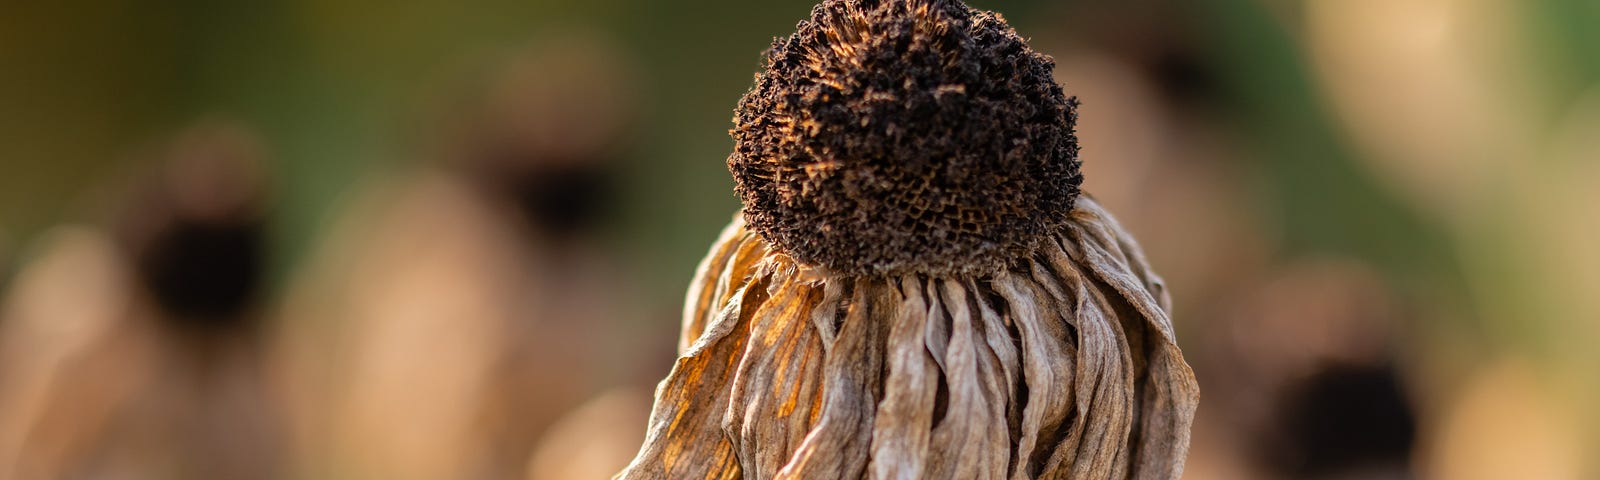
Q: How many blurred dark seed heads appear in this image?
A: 4